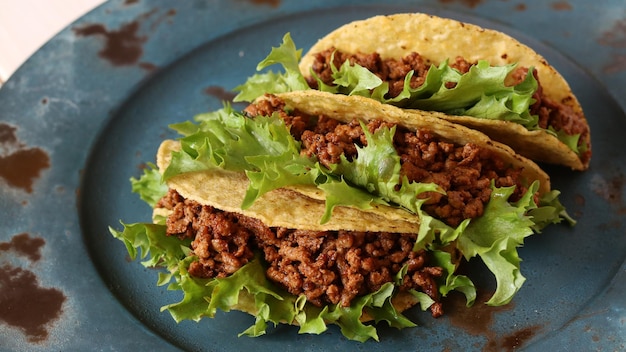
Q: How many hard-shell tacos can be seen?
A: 3